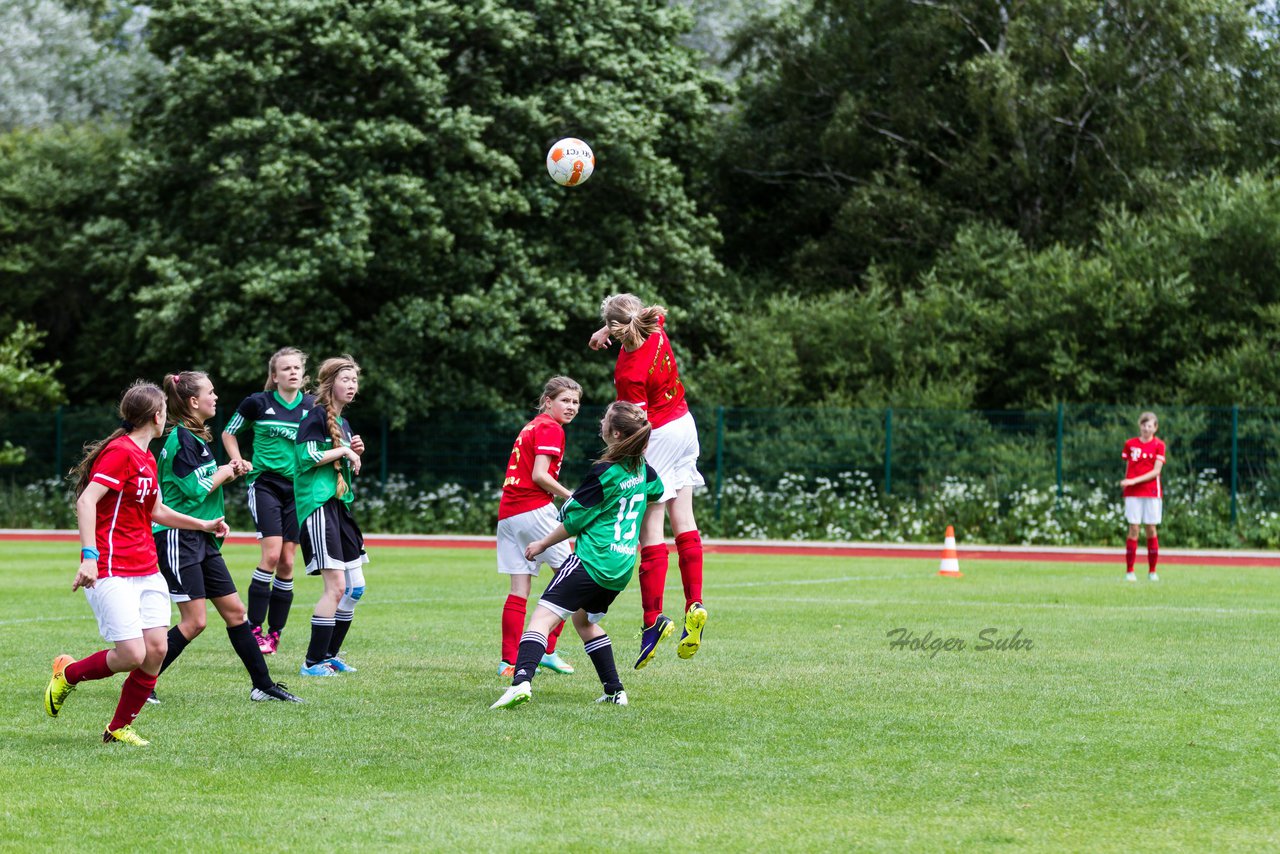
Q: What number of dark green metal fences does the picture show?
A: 1